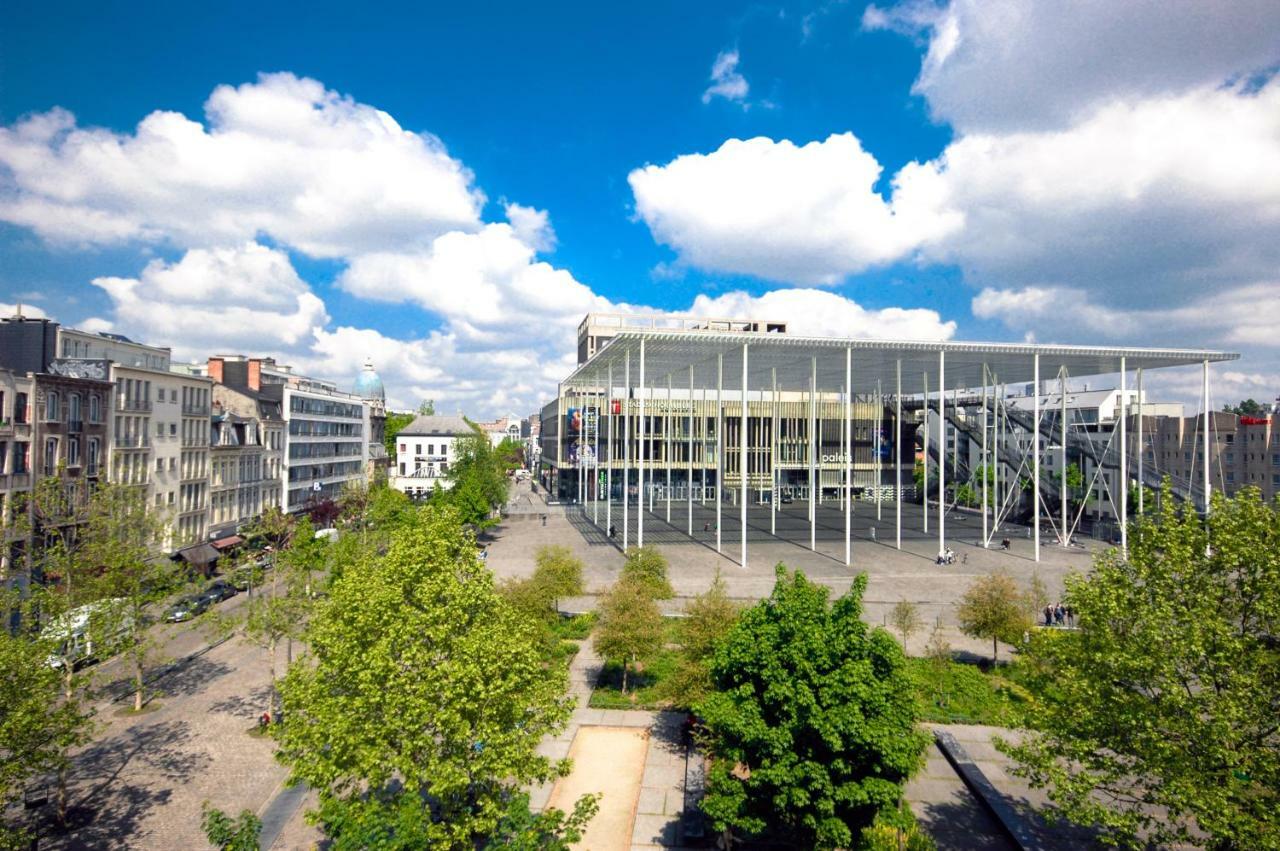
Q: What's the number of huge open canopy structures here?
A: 1